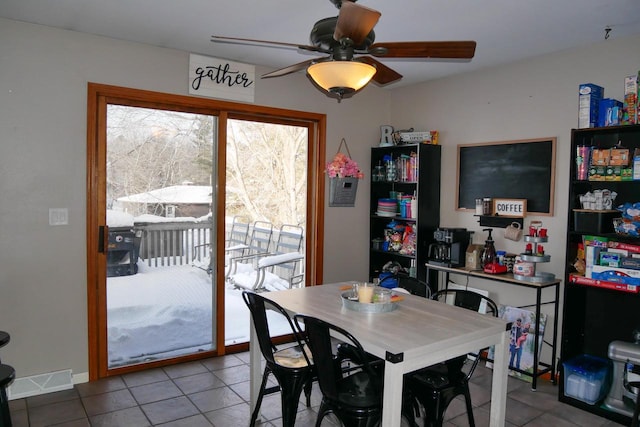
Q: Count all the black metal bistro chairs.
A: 4